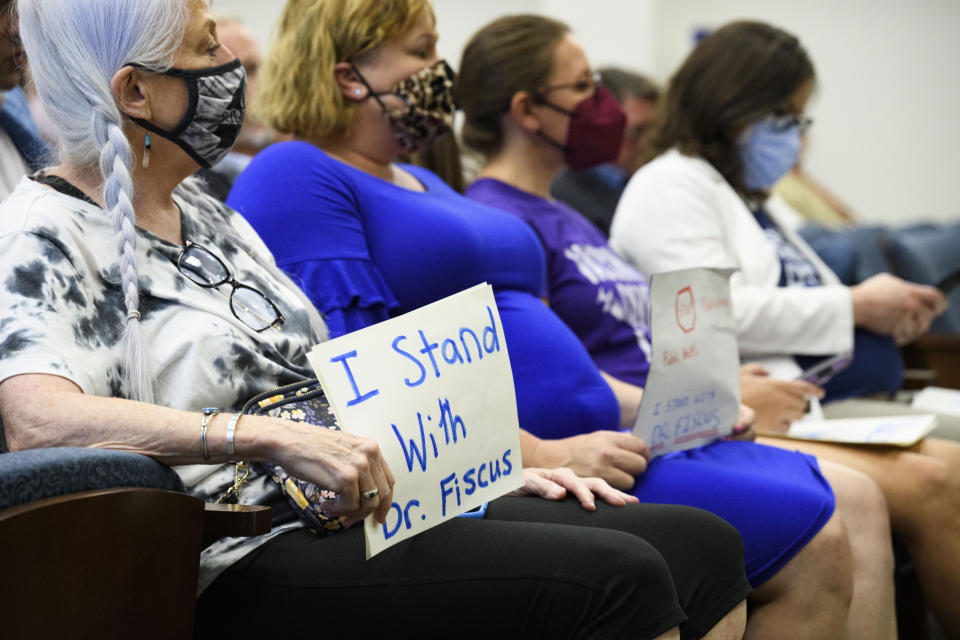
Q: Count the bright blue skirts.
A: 1